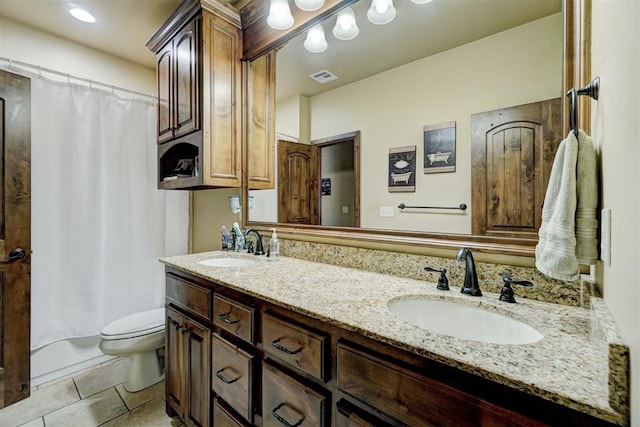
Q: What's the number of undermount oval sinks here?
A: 2